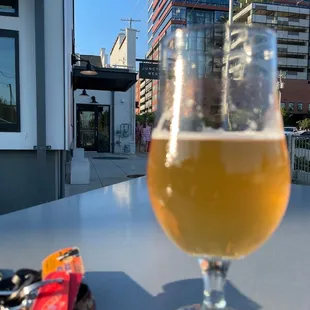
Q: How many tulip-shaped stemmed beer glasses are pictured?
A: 1